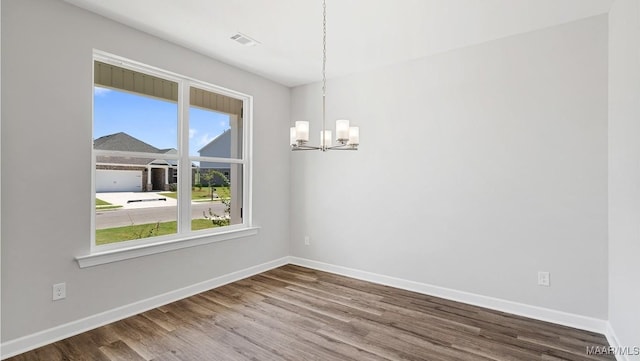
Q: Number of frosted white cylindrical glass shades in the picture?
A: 5